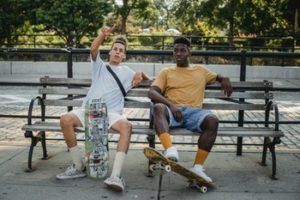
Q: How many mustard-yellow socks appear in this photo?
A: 2